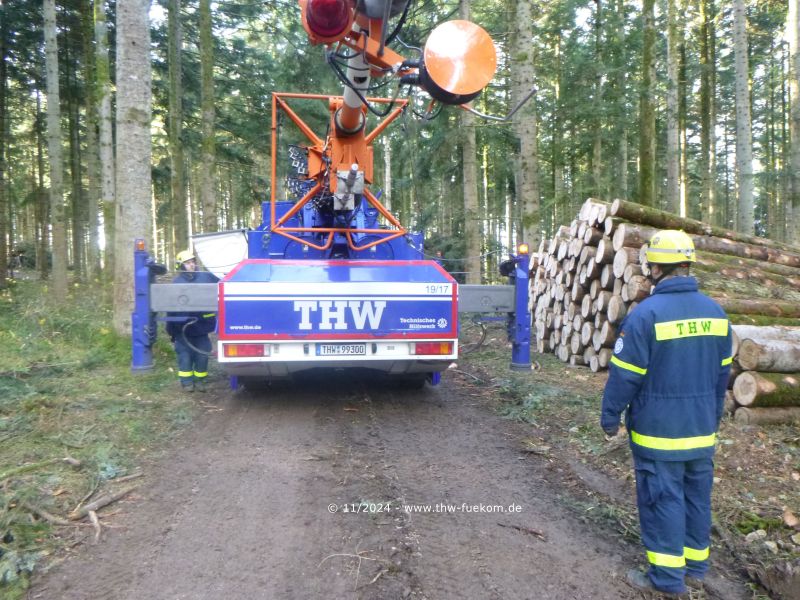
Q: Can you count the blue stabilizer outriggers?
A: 2